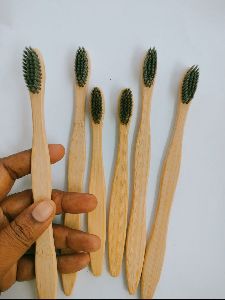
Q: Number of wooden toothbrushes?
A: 6